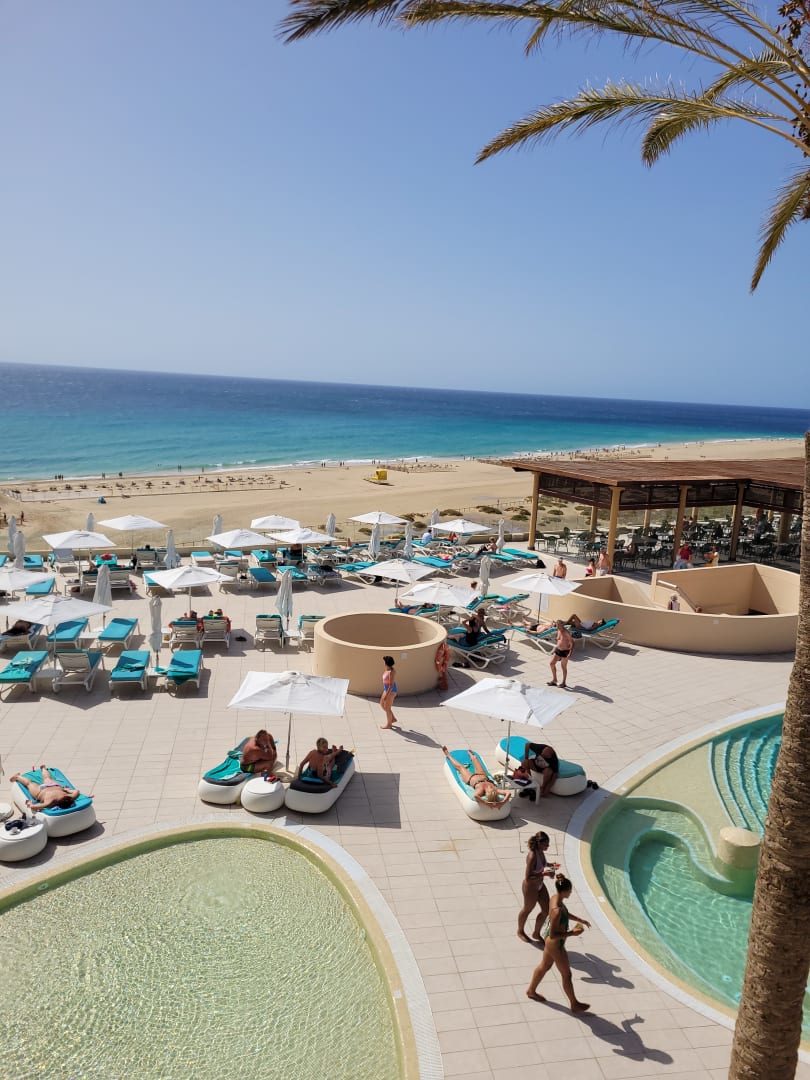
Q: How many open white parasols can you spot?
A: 15